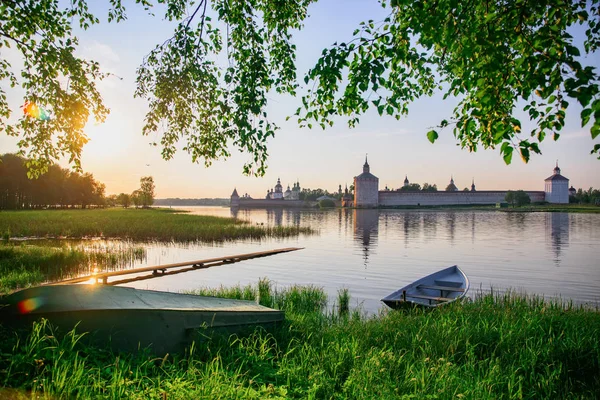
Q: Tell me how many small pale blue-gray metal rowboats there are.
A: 1